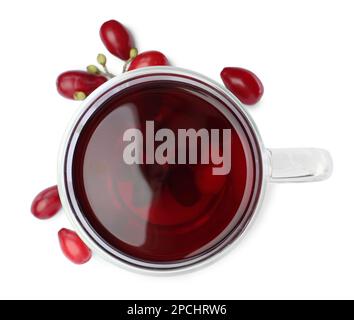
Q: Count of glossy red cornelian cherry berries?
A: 6